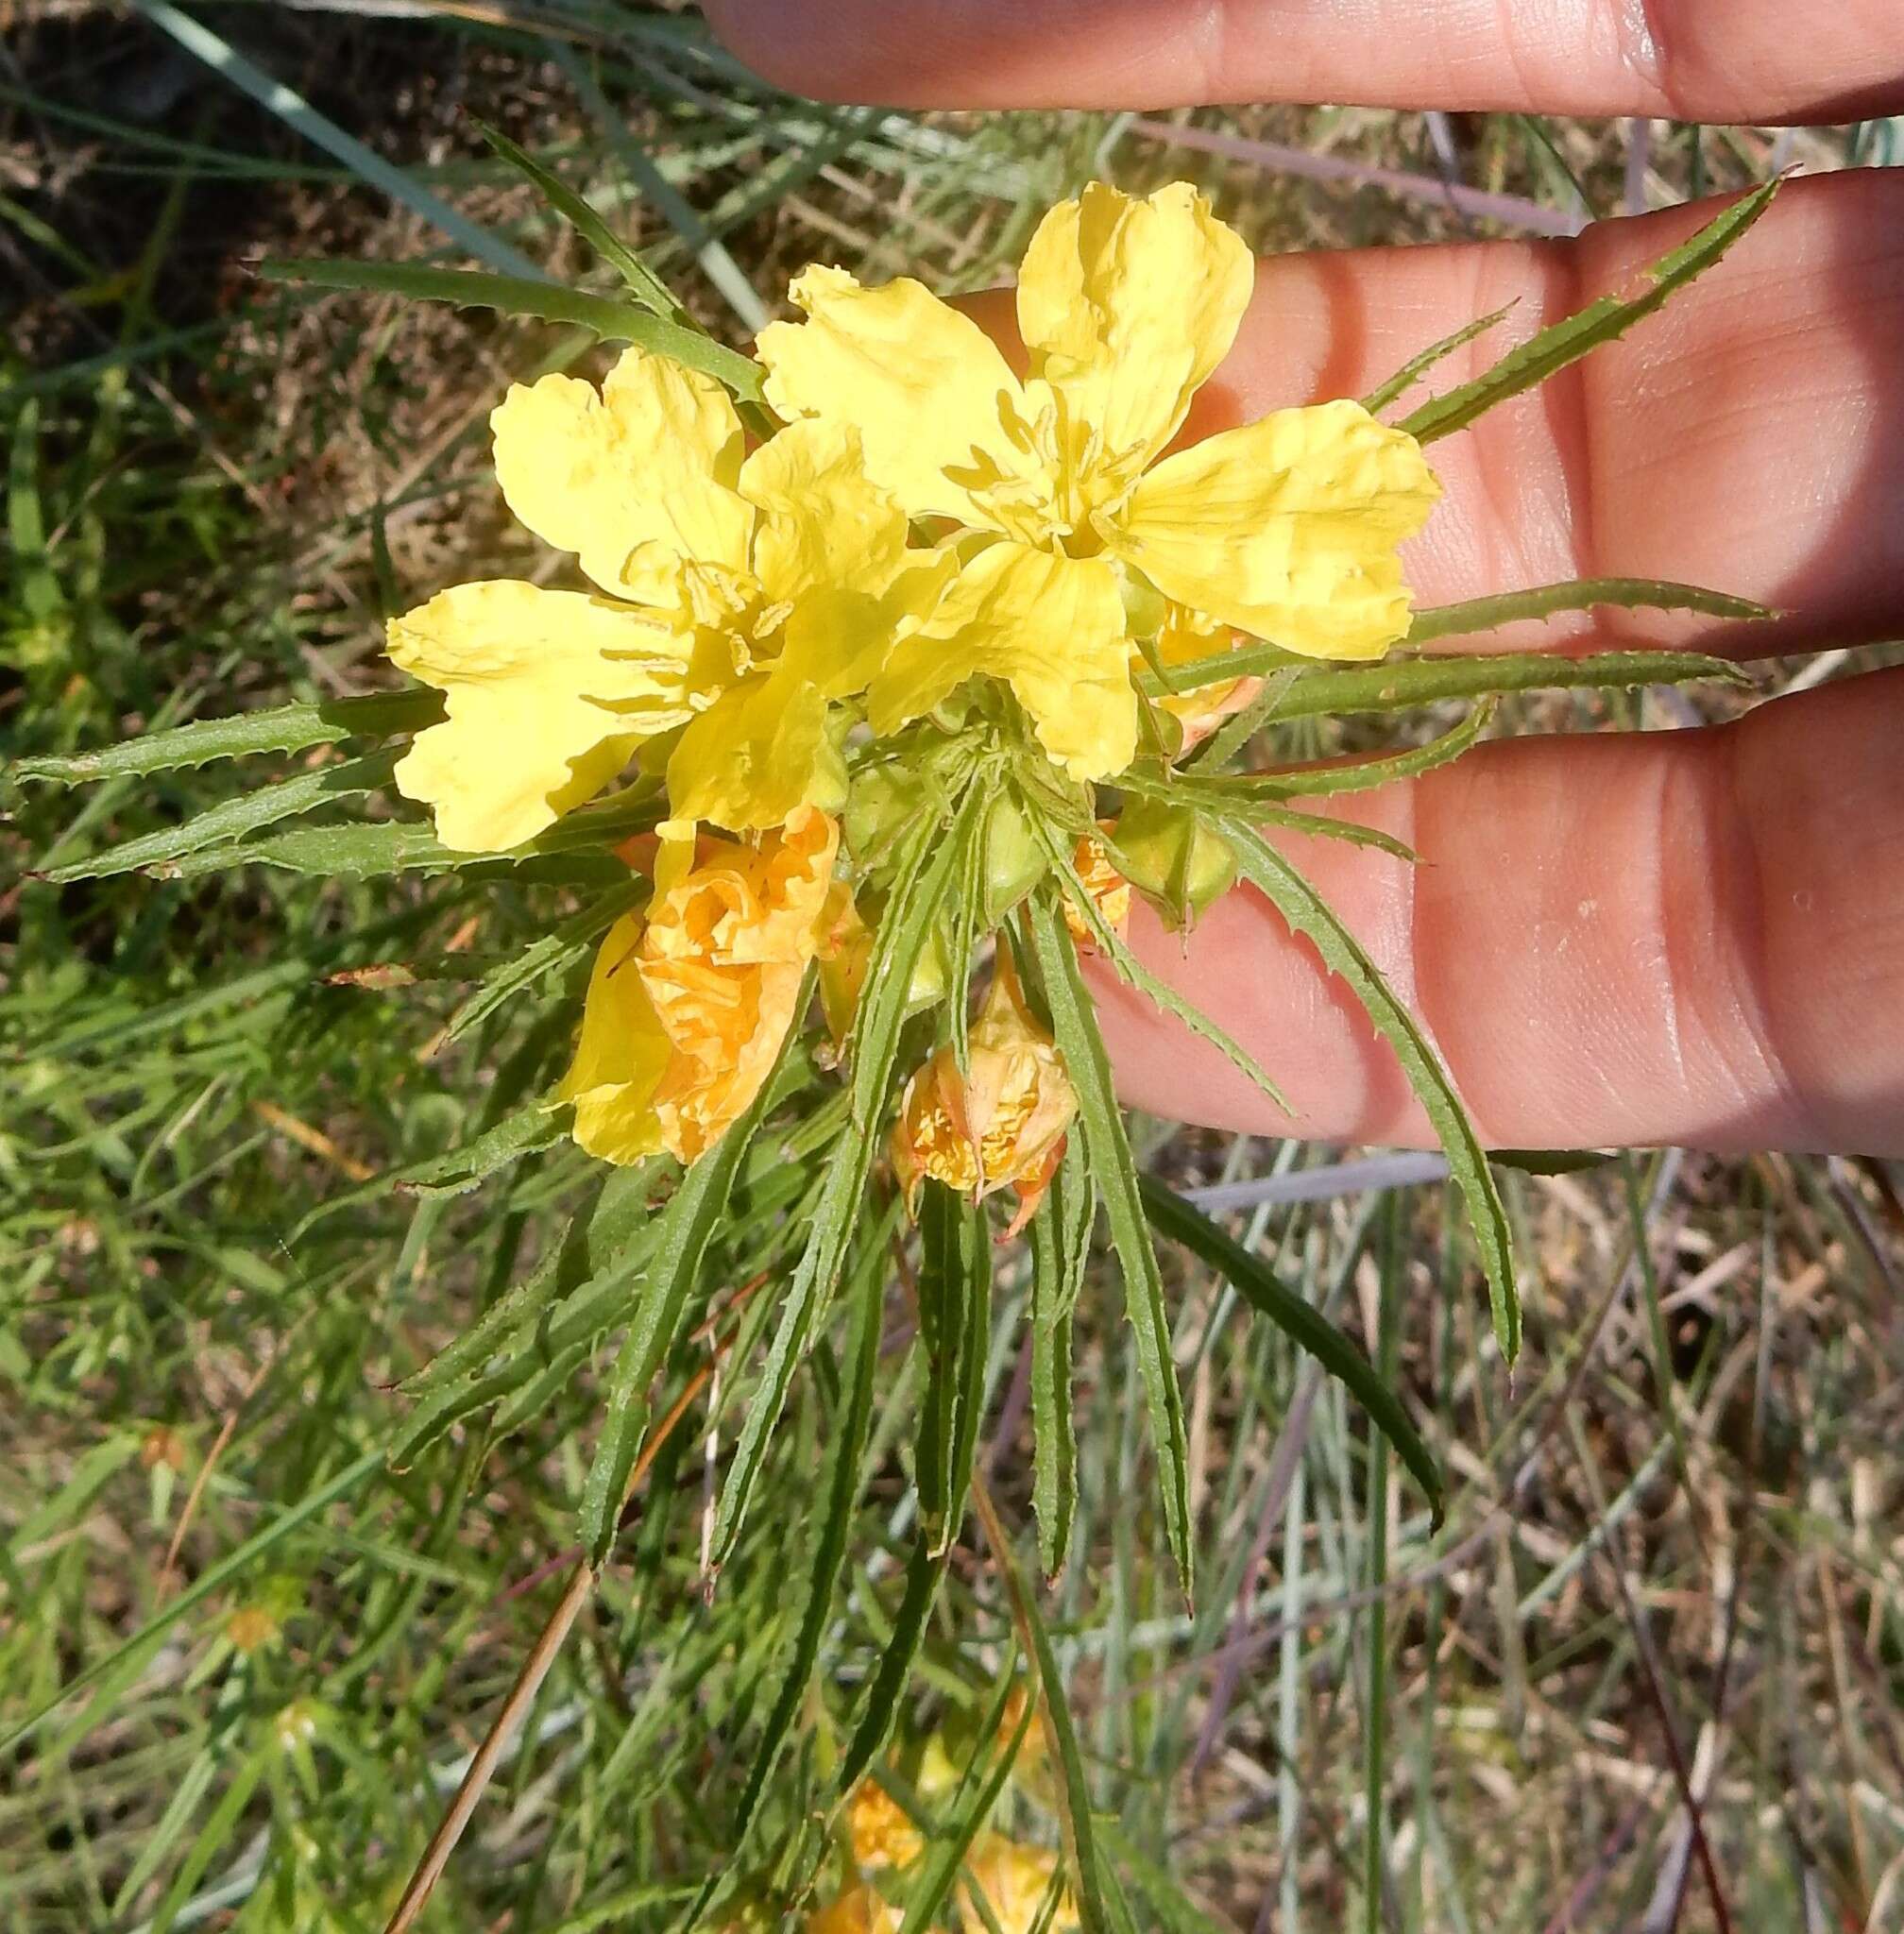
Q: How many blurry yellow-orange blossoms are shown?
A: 4